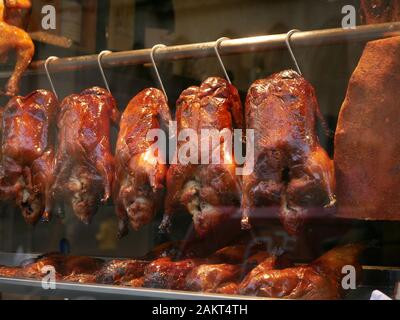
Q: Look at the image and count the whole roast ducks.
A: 5